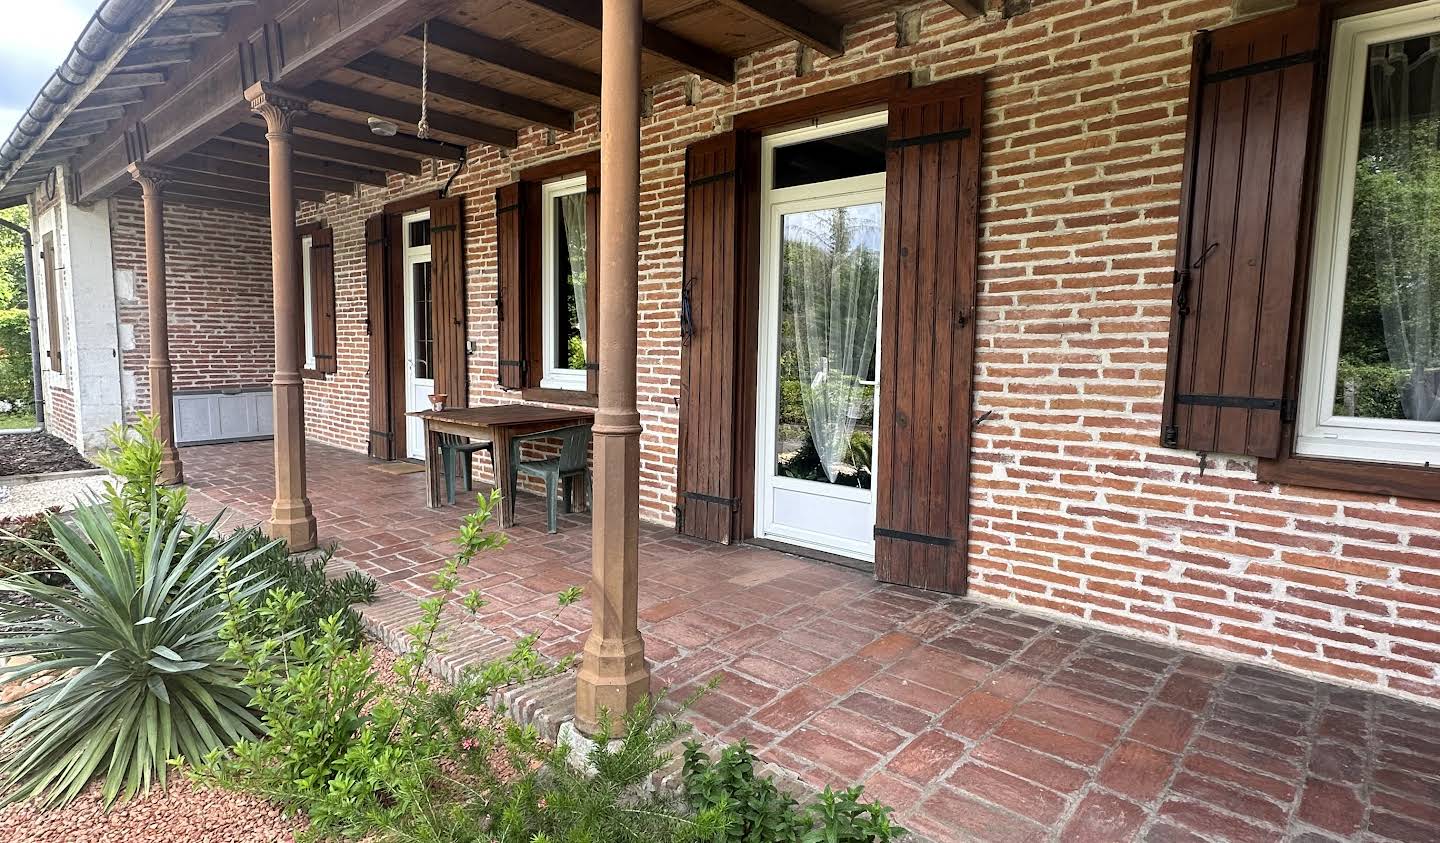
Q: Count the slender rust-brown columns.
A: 3